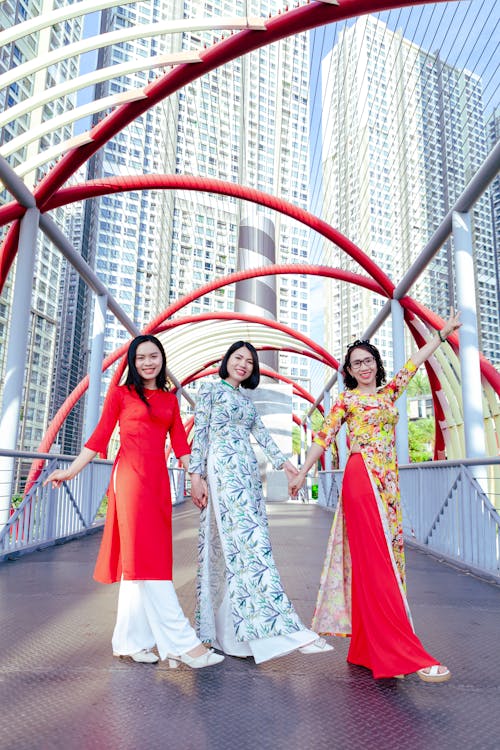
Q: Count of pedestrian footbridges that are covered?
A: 1